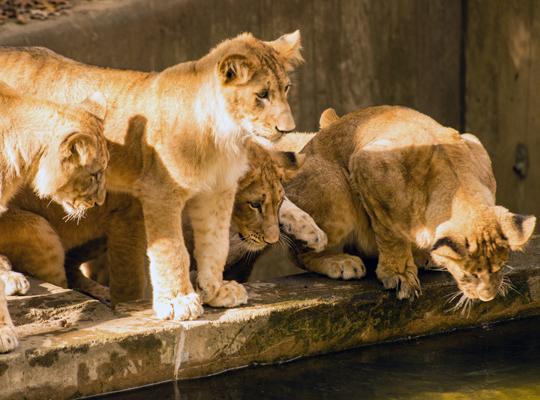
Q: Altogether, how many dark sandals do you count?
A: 0